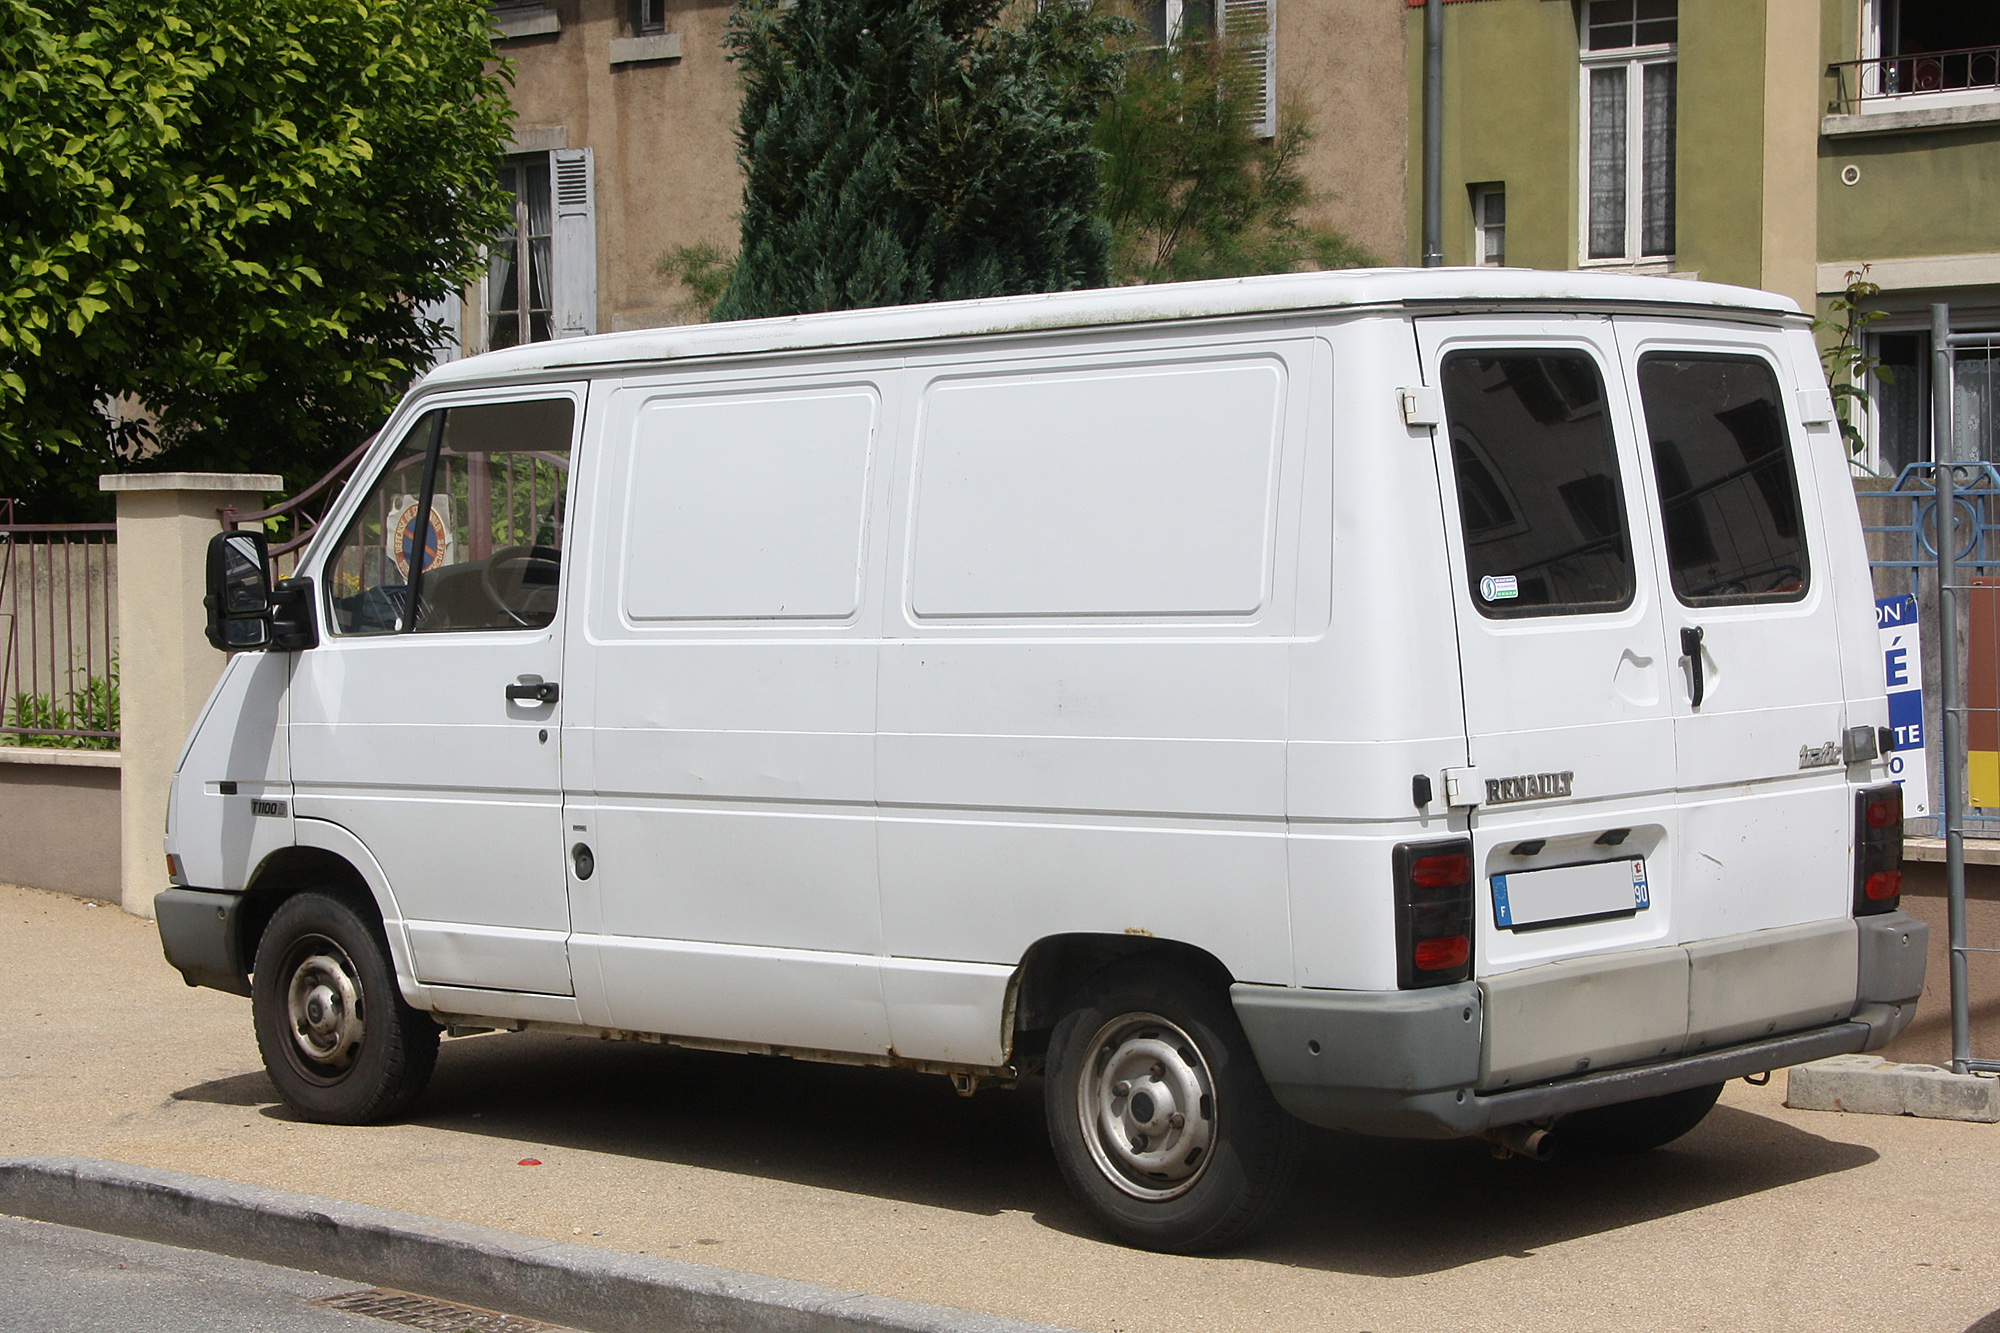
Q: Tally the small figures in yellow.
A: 0